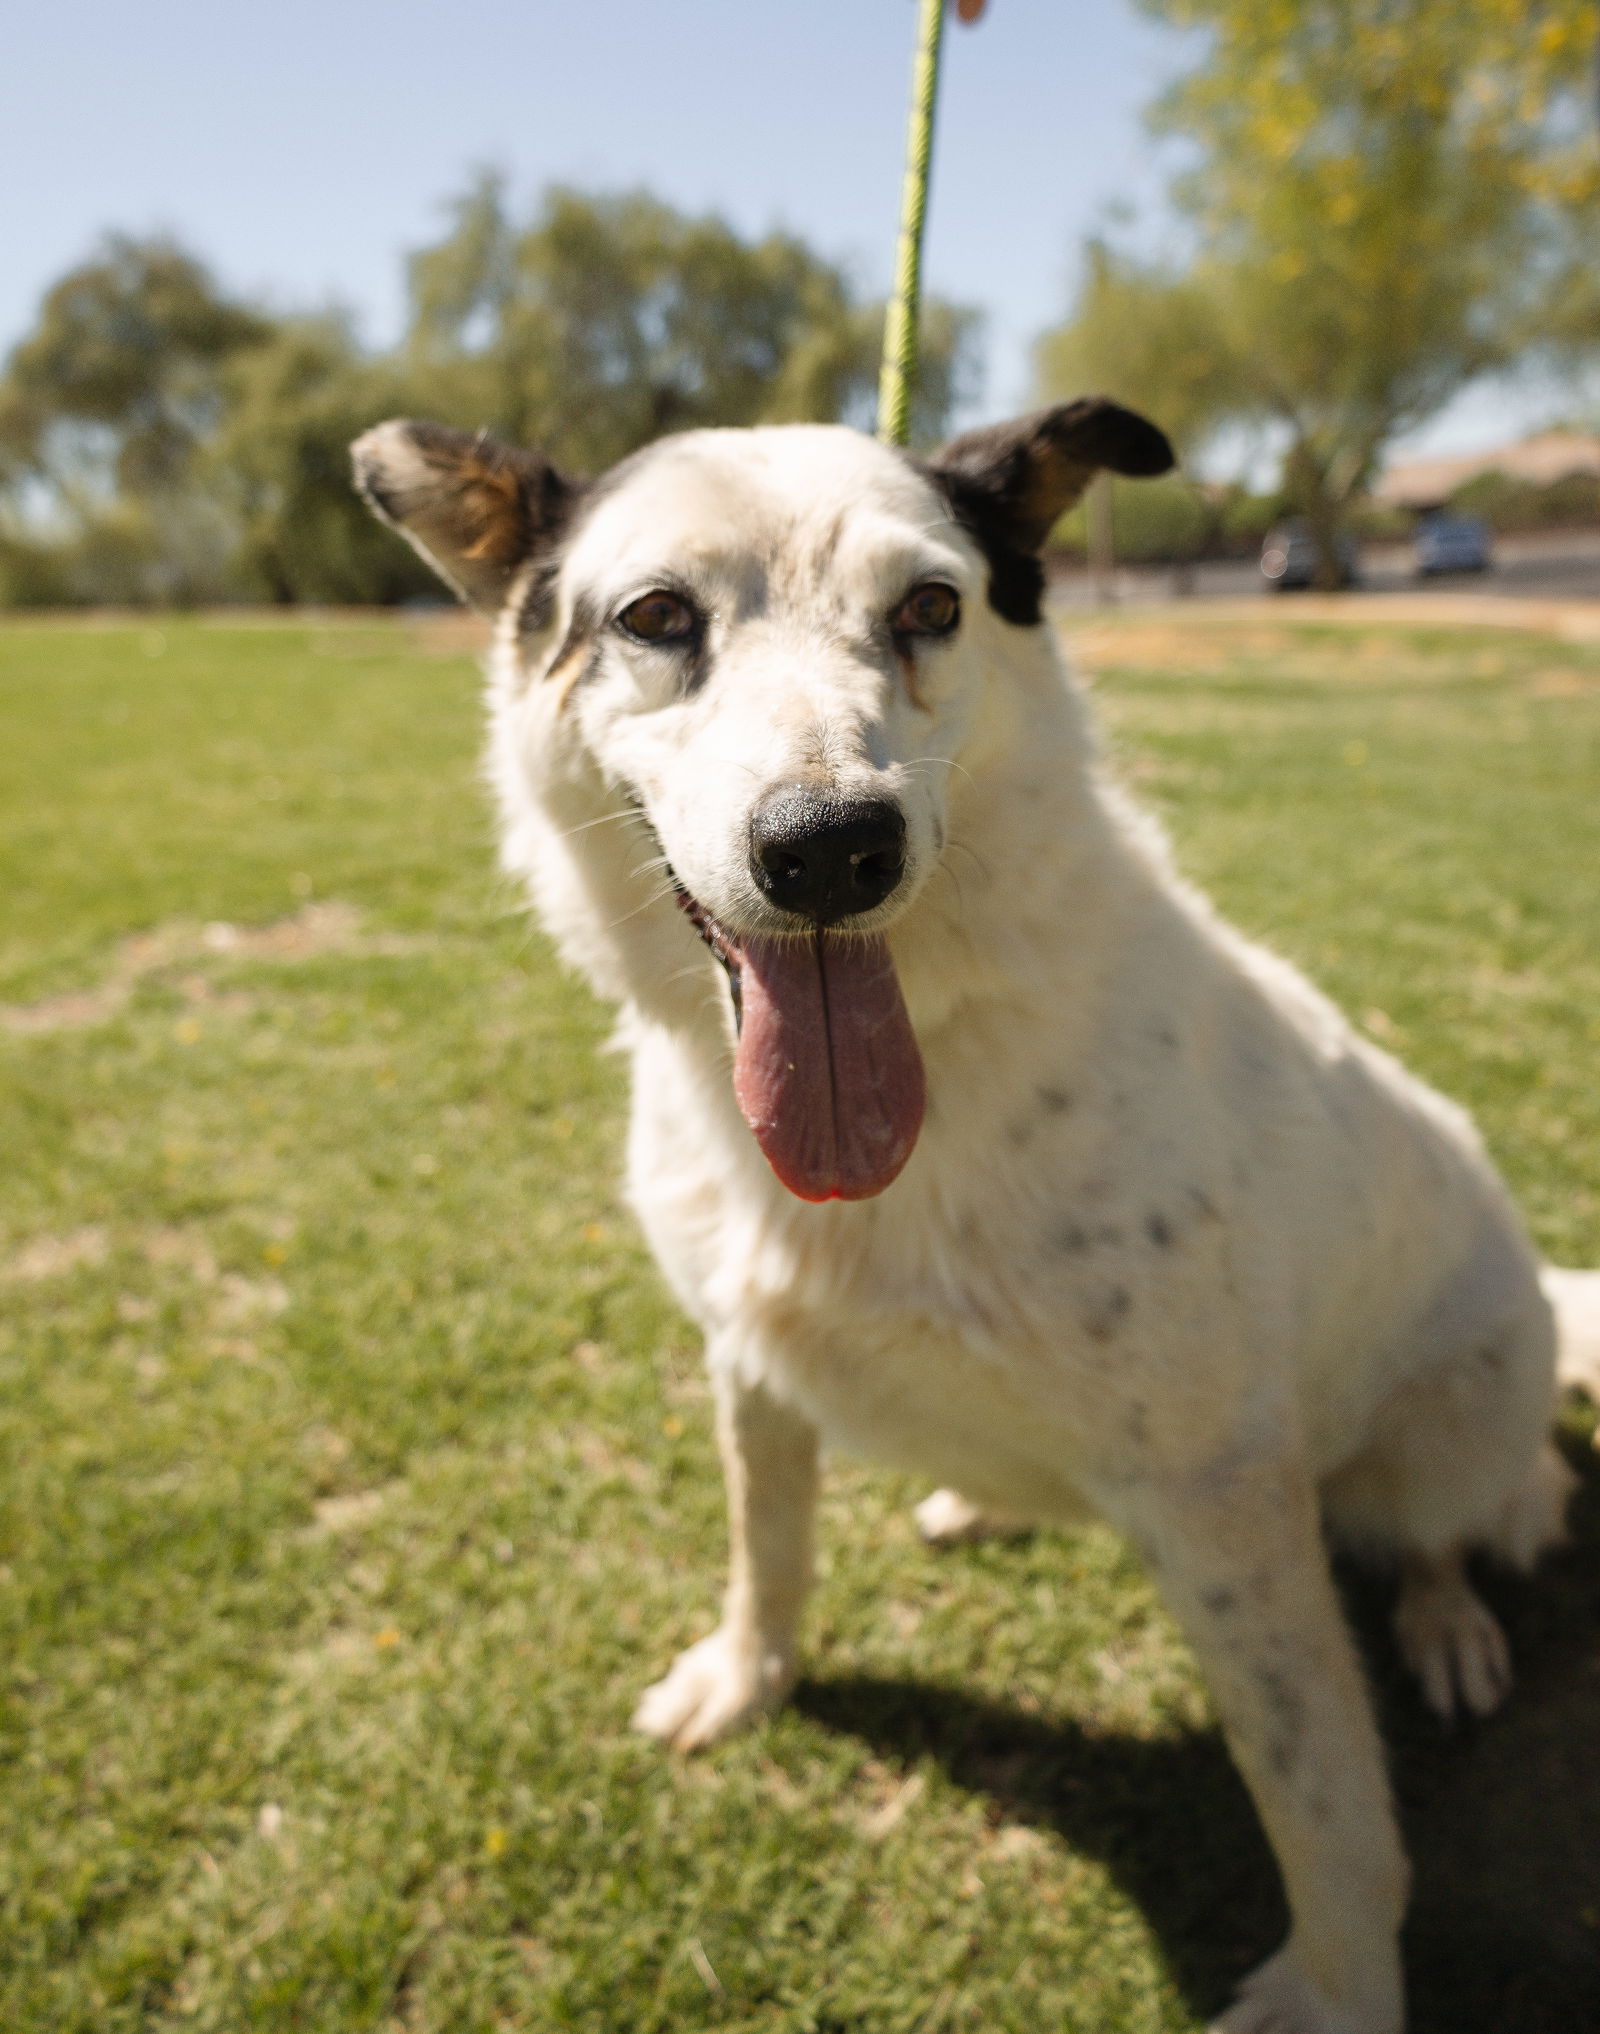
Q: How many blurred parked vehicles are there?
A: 2